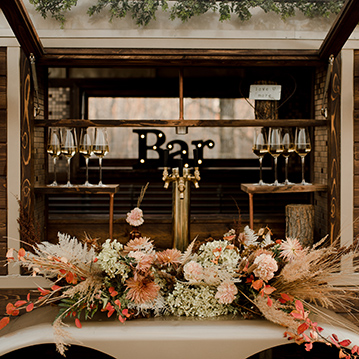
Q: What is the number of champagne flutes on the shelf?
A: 8